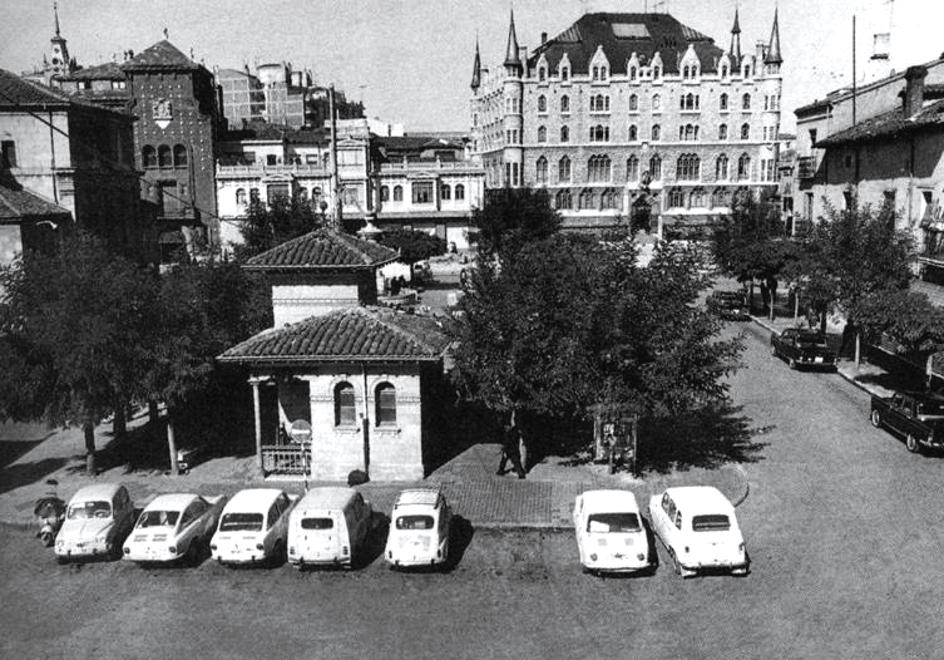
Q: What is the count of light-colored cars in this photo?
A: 7